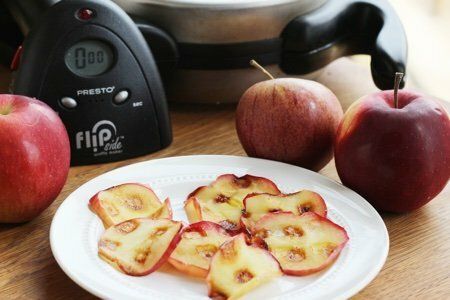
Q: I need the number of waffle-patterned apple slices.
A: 7